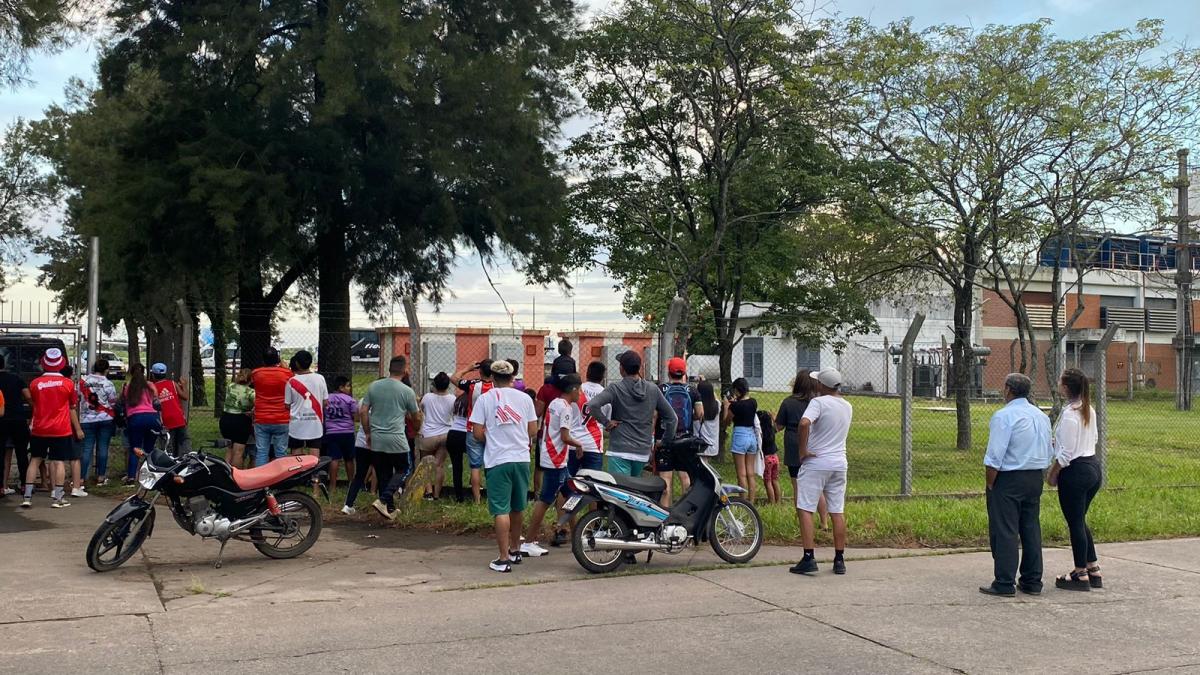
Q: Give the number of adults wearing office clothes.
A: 2